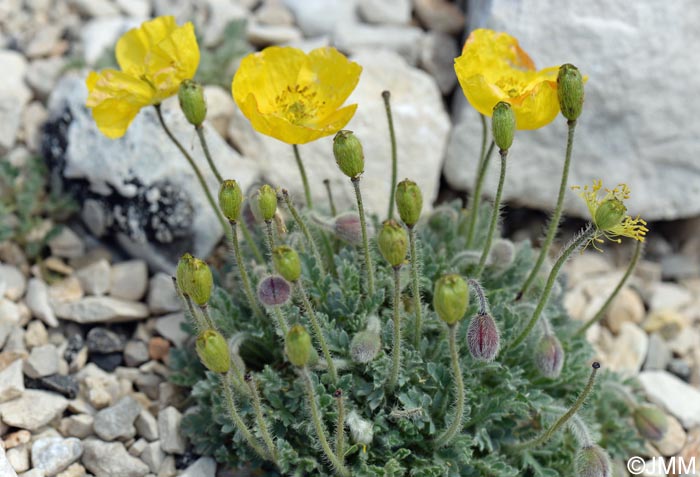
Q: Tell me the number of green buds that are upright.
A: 14